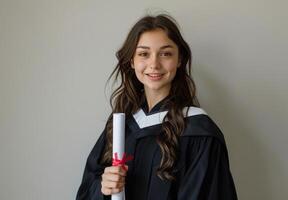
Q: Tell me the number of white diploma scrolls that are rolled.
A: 1